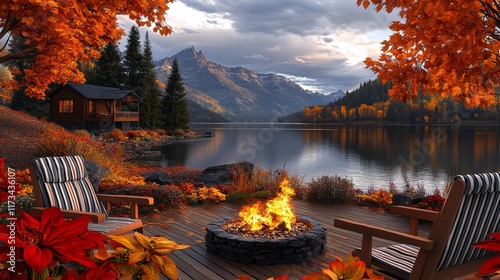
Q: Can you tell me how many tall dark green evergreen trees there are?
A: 4